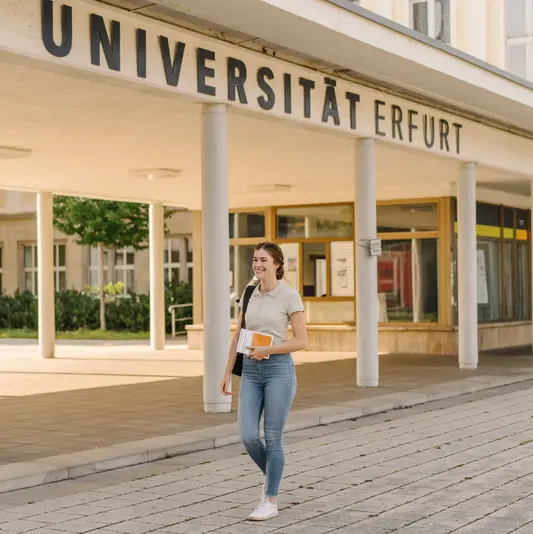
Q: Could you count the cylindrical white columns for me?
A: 5